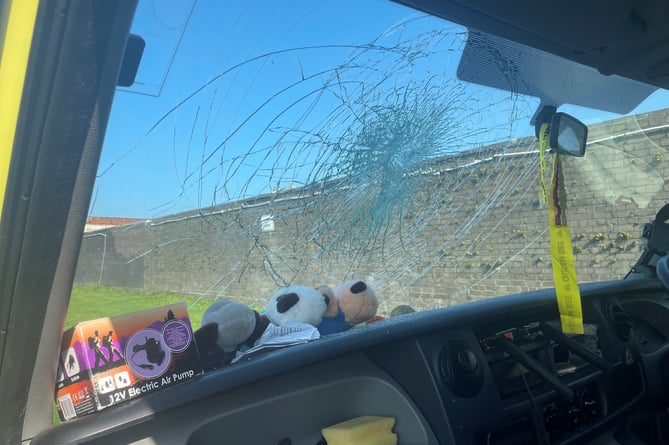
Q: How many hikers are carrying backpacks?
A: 2